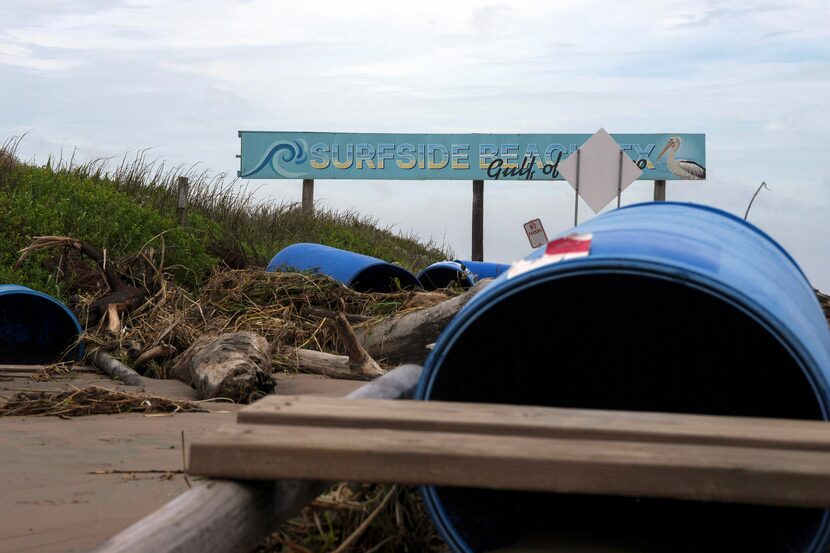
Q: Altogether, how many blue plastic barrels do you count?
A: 5